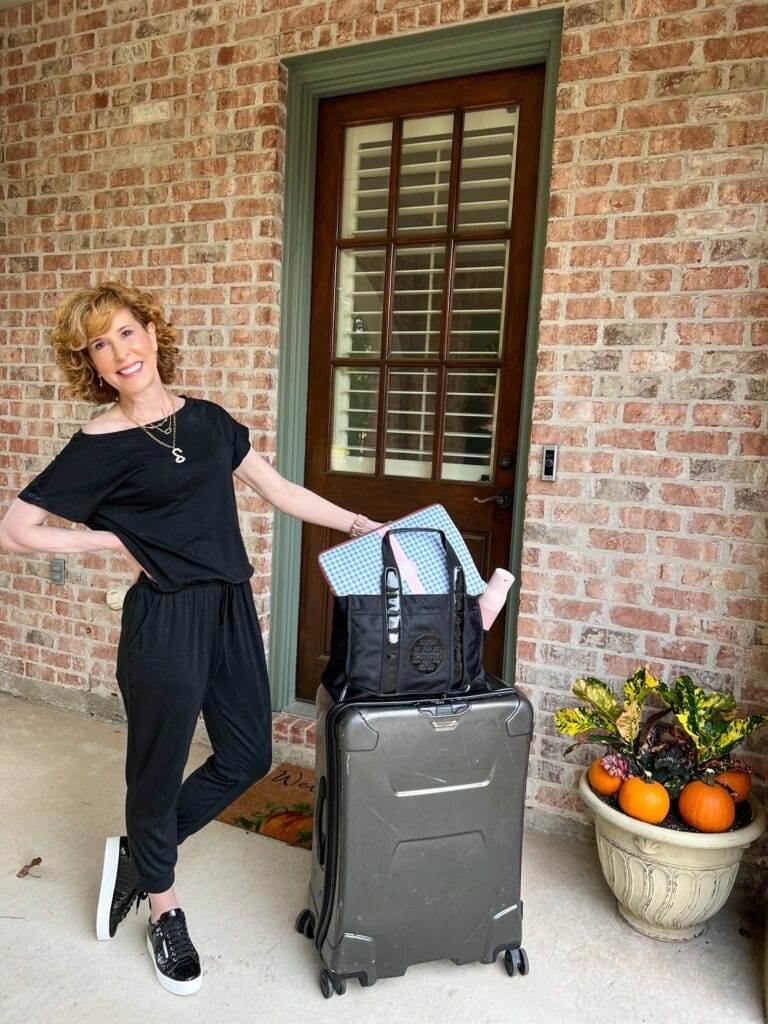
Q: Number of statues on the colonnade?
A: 0